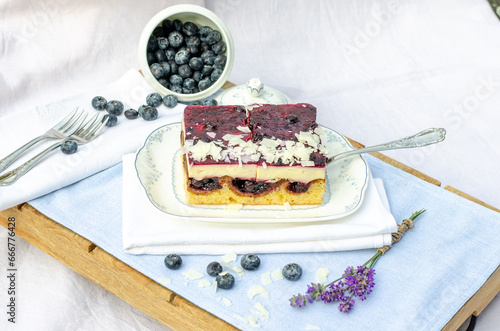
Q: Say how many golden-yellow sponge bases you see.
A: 1